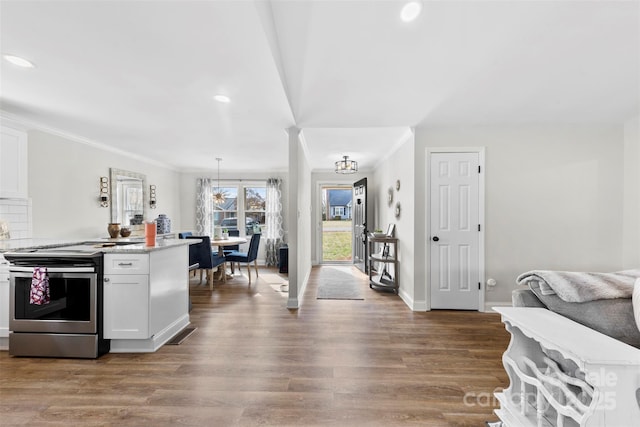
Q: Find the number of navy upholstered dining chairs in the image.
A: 4